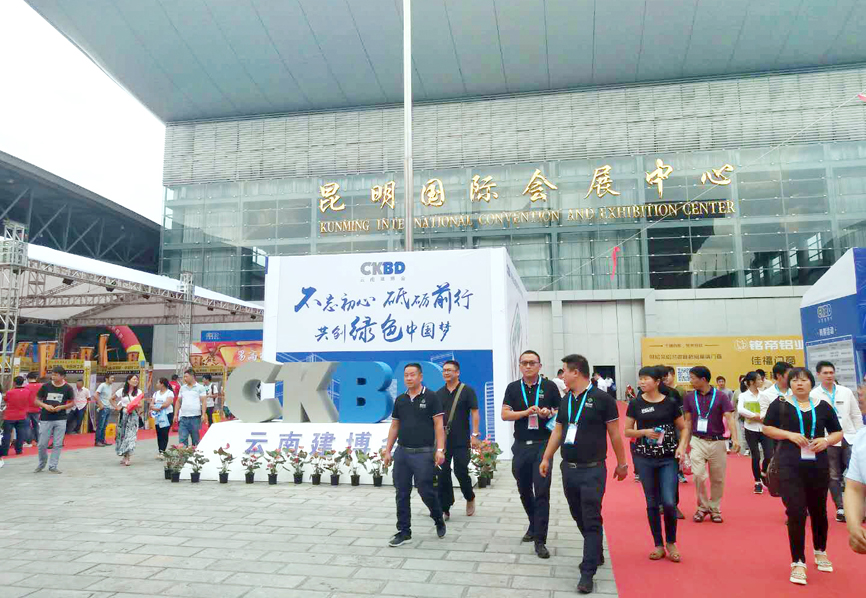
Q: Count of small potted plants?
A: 14